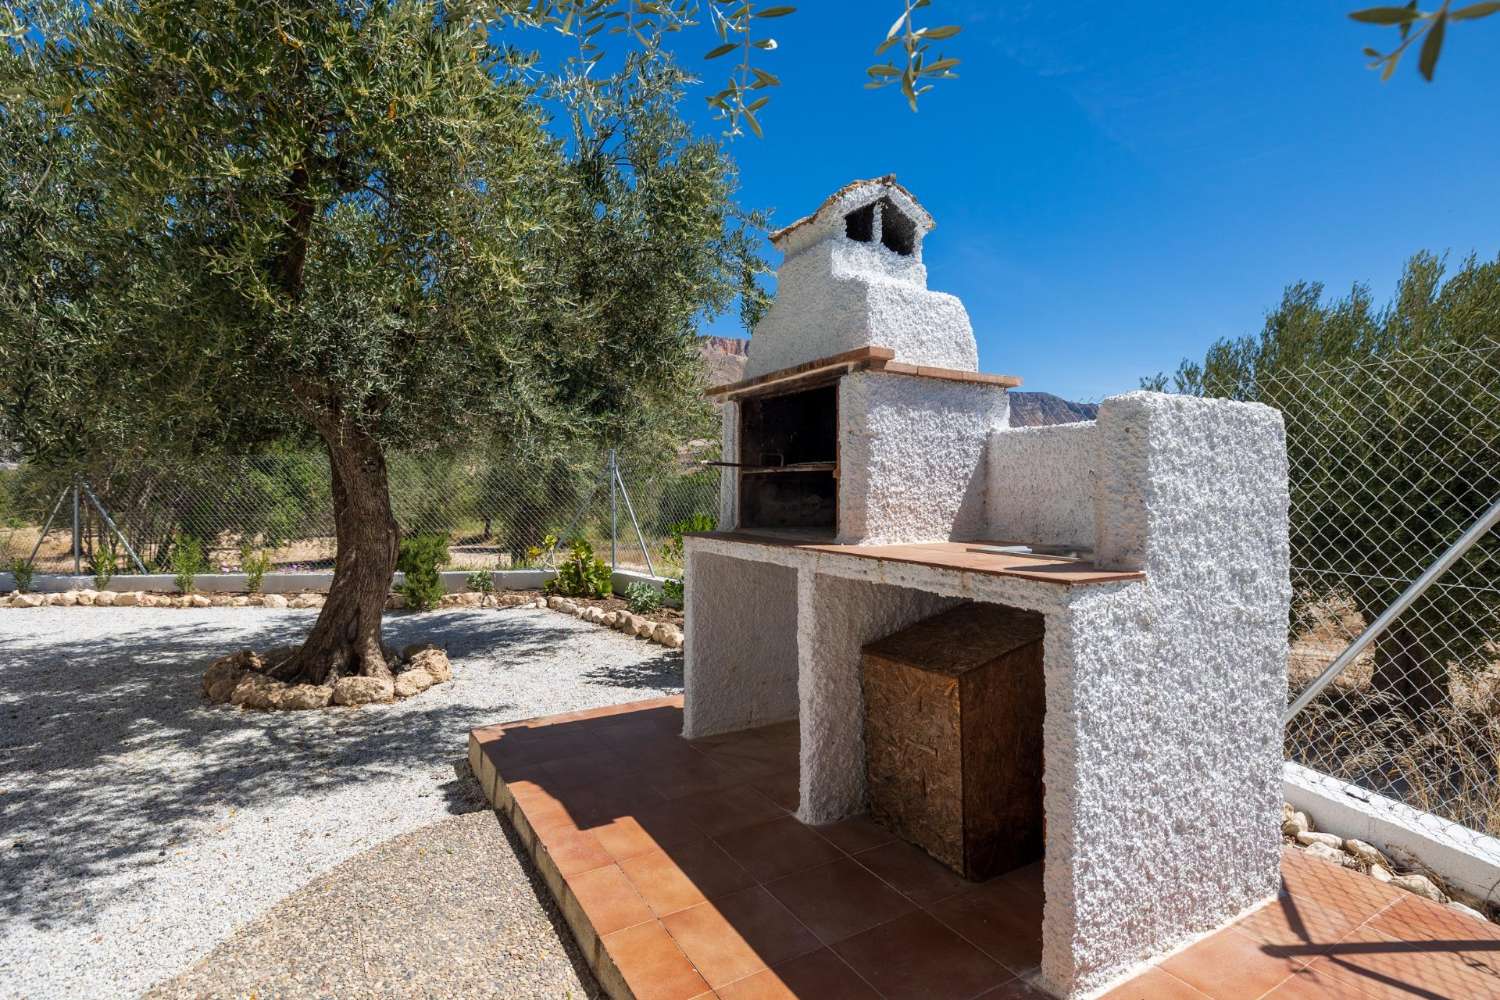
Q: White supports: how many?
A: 3